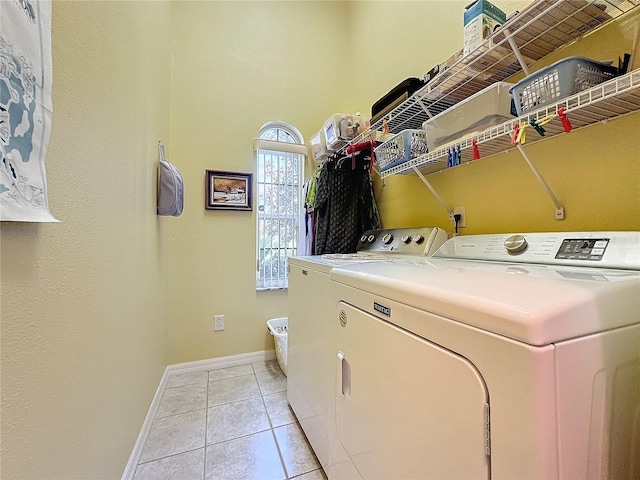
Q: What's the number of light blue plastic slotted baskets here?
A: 2